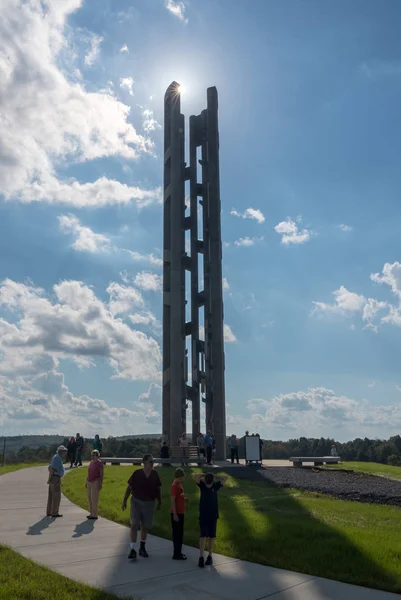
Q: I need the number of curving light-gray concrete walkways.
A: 1